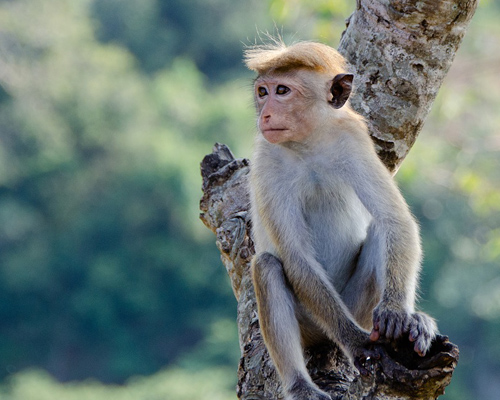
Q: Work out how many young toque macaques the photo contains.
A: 1